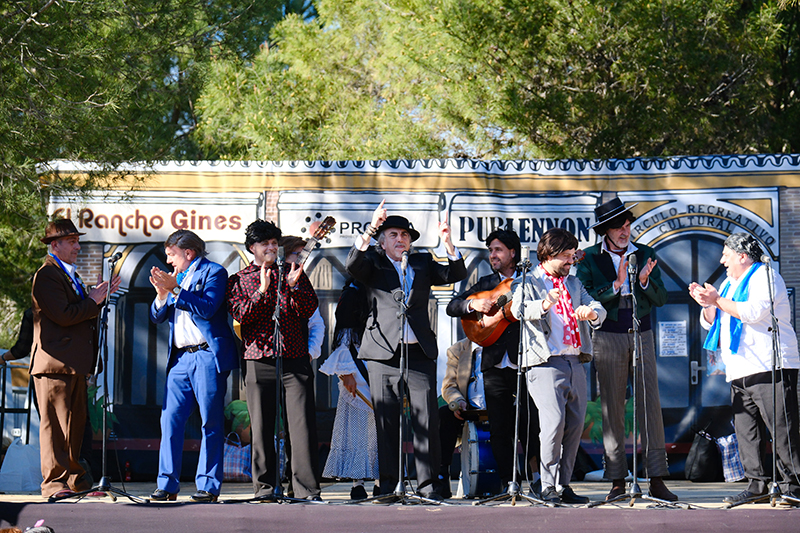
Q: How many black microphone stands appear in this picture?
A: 6